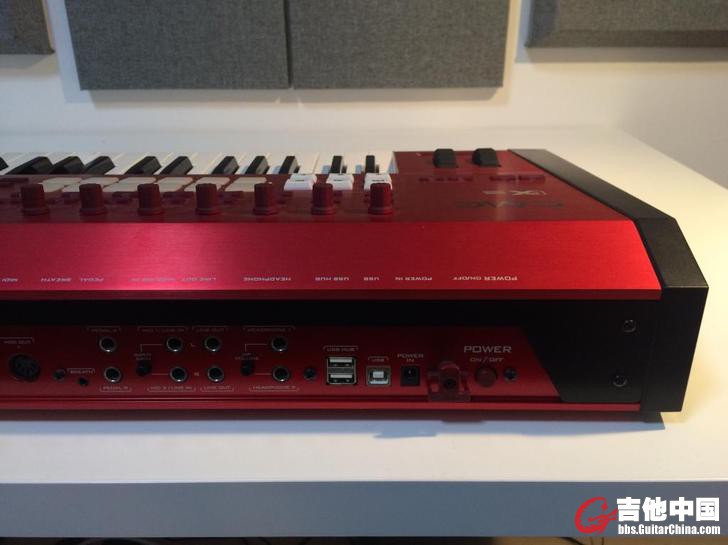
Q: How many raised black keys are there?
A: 11